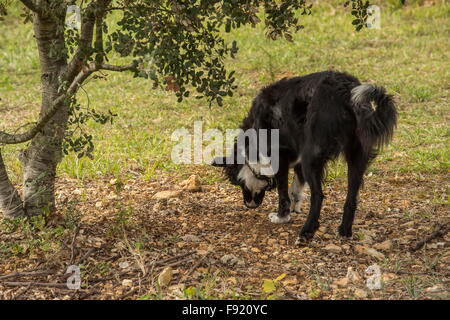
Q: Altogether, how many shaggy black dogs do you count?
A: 1